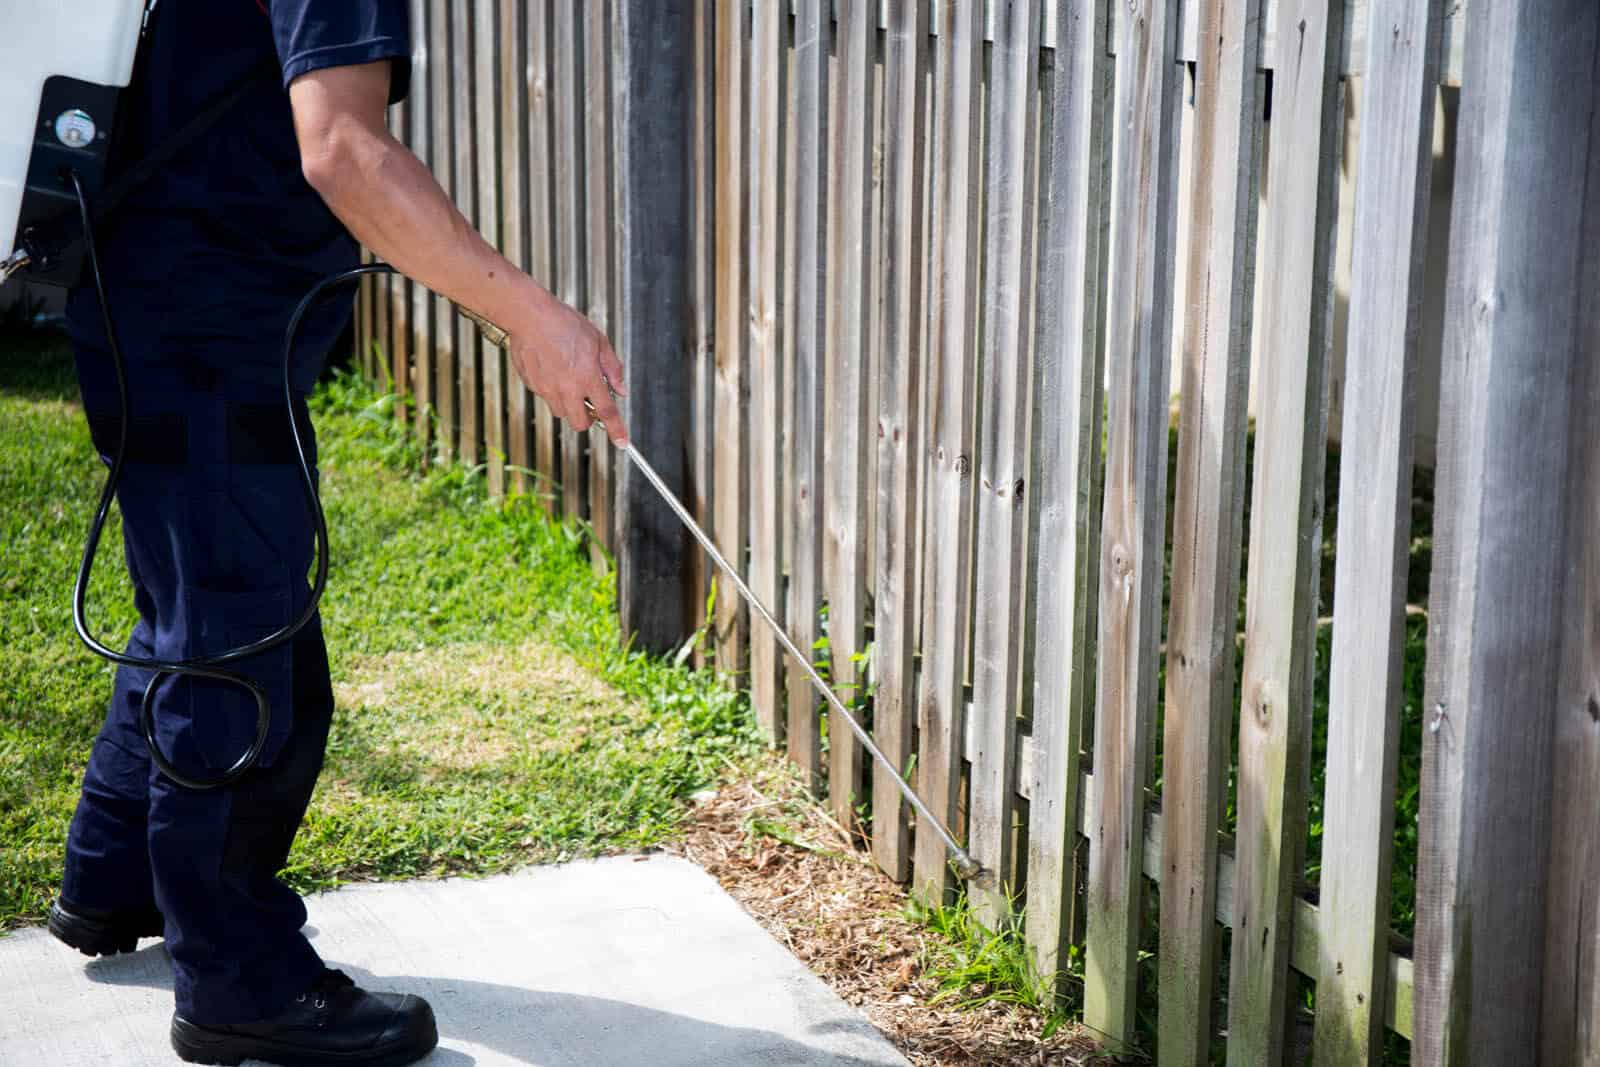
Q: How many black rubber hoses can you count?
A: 1